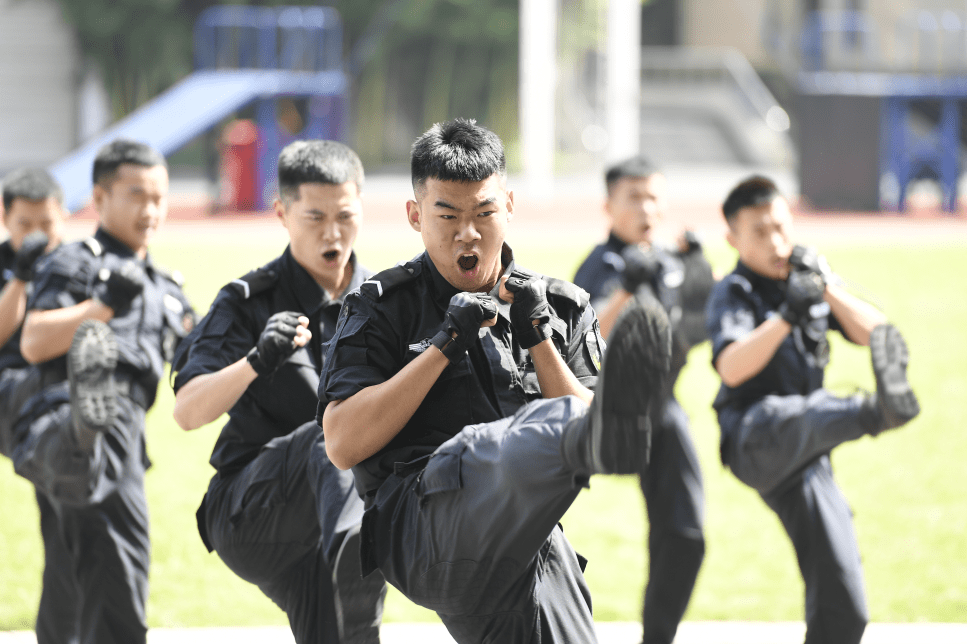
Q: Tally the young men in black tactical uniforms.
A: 6